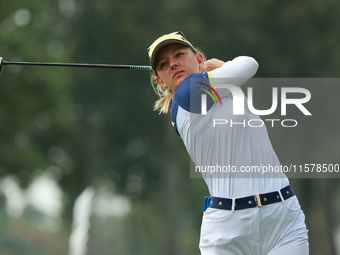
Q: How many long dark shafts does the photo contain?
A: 1